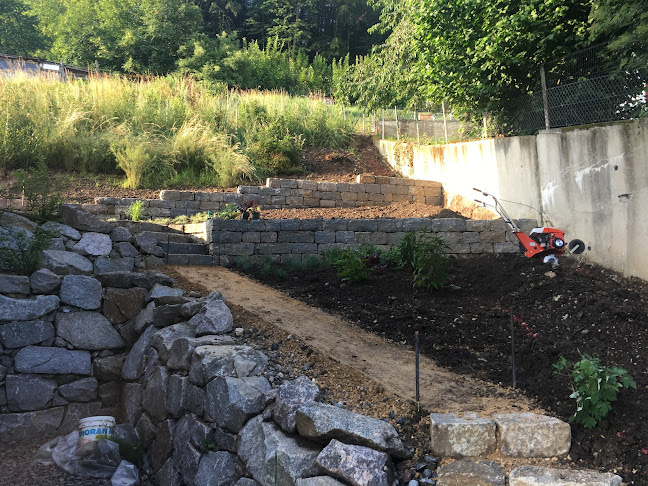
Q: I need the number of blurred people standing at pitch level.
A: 0